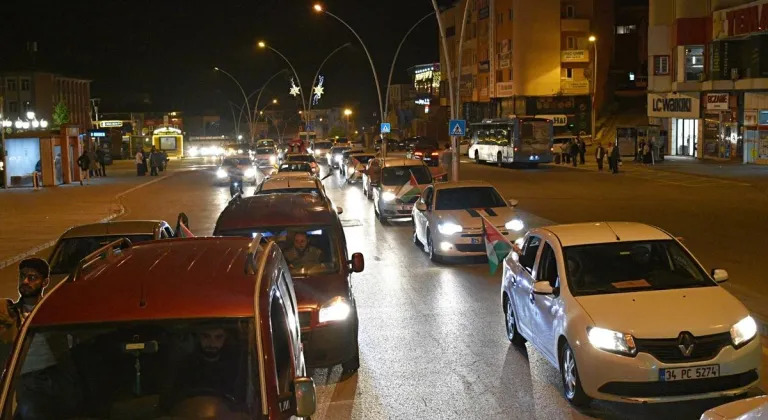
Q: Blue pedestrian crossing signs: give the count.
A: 2